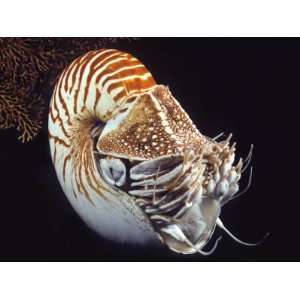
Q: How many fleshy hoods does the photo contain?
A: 1